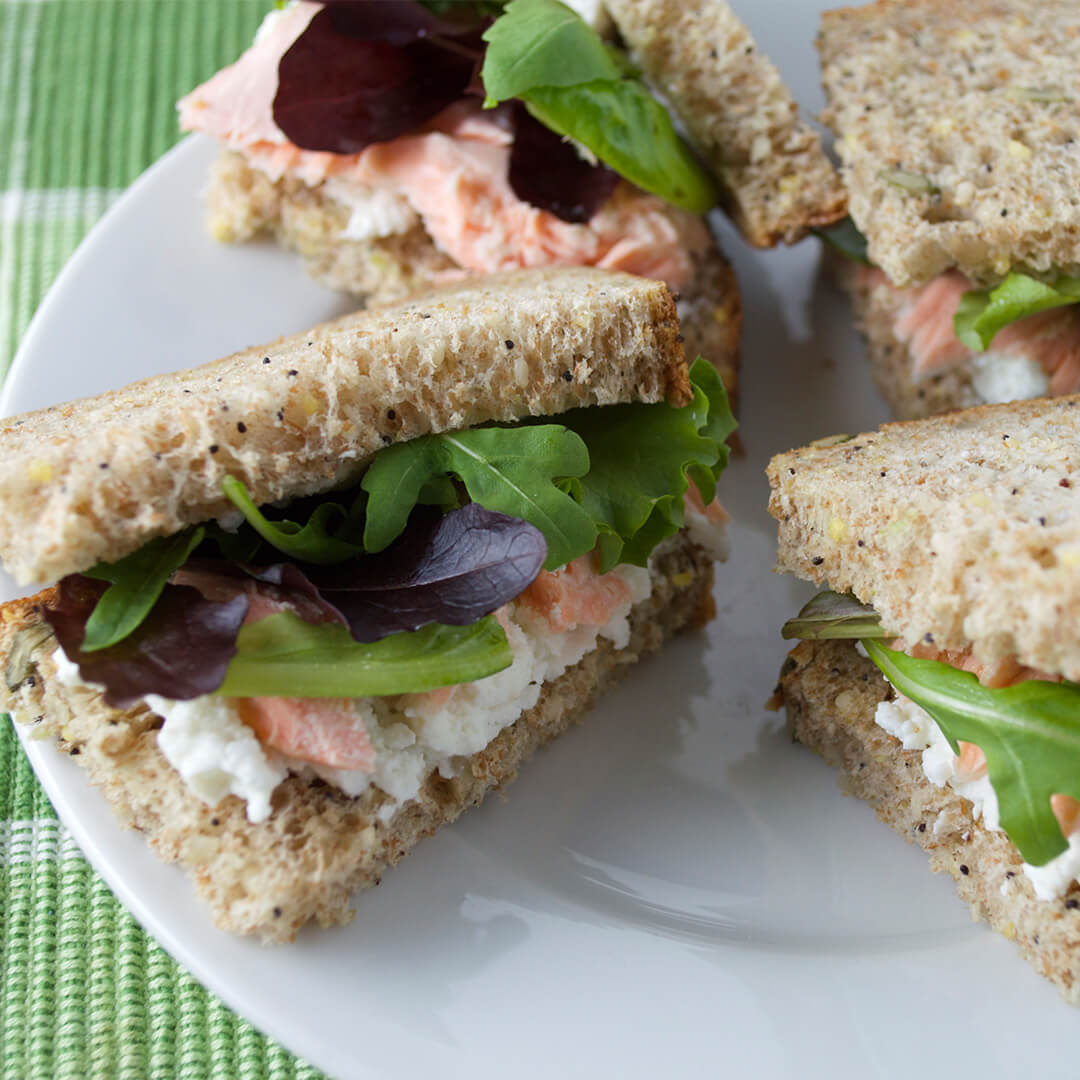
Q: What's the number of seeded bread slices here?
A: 8